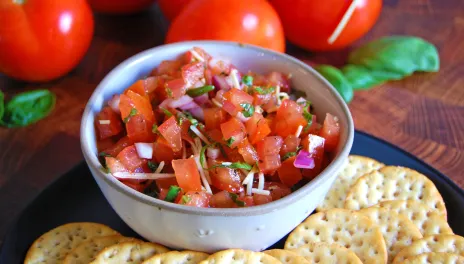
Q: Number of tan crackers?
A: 14